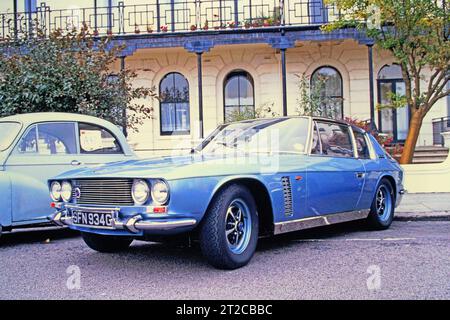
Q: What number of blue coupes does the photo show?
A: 1